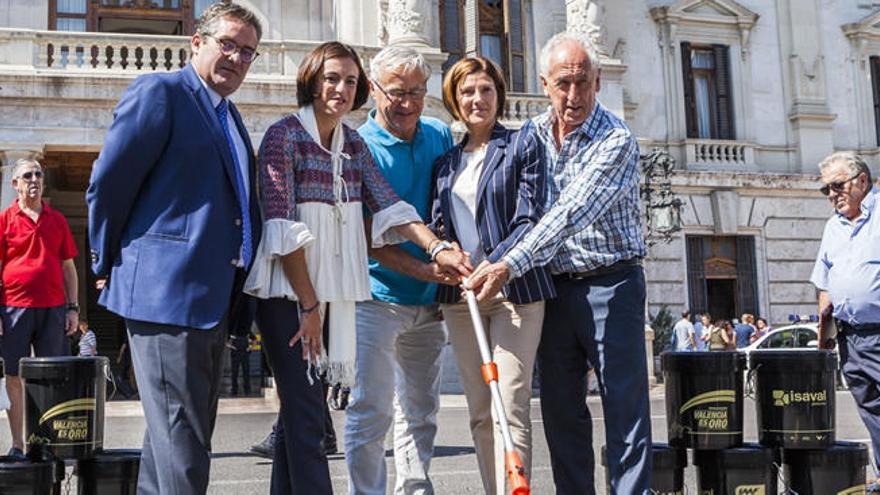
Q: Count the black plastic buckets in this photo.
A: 8